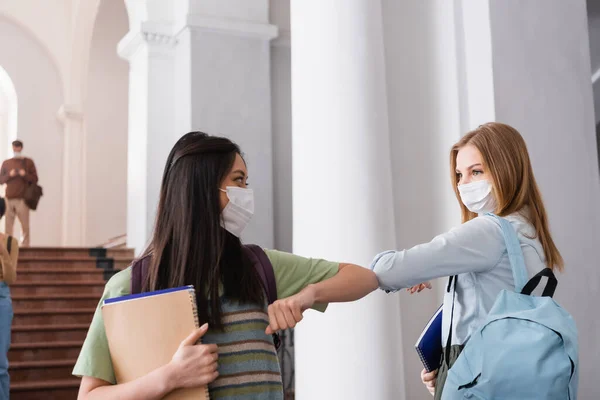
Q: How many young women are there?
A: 2